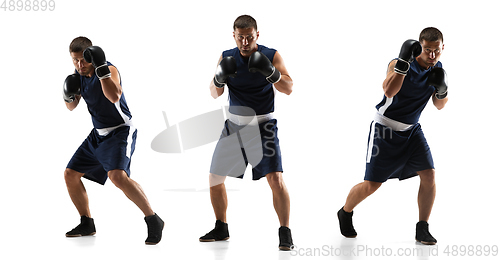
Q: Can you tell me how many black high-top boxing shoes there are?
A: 6